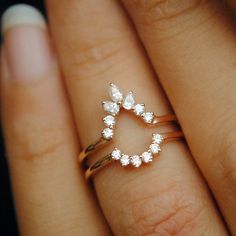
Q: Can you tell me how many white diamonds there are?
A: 13